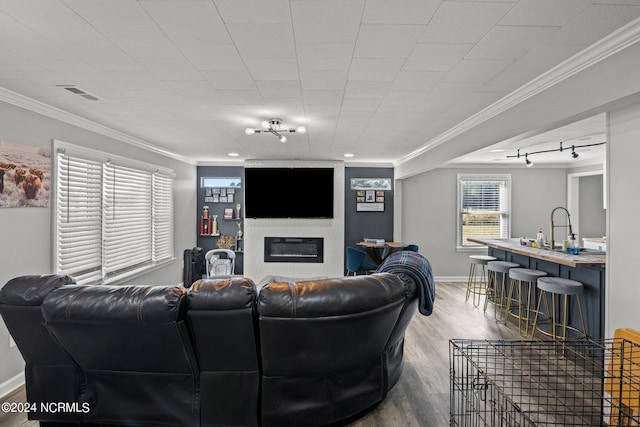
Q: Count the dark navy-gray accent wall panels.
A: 2